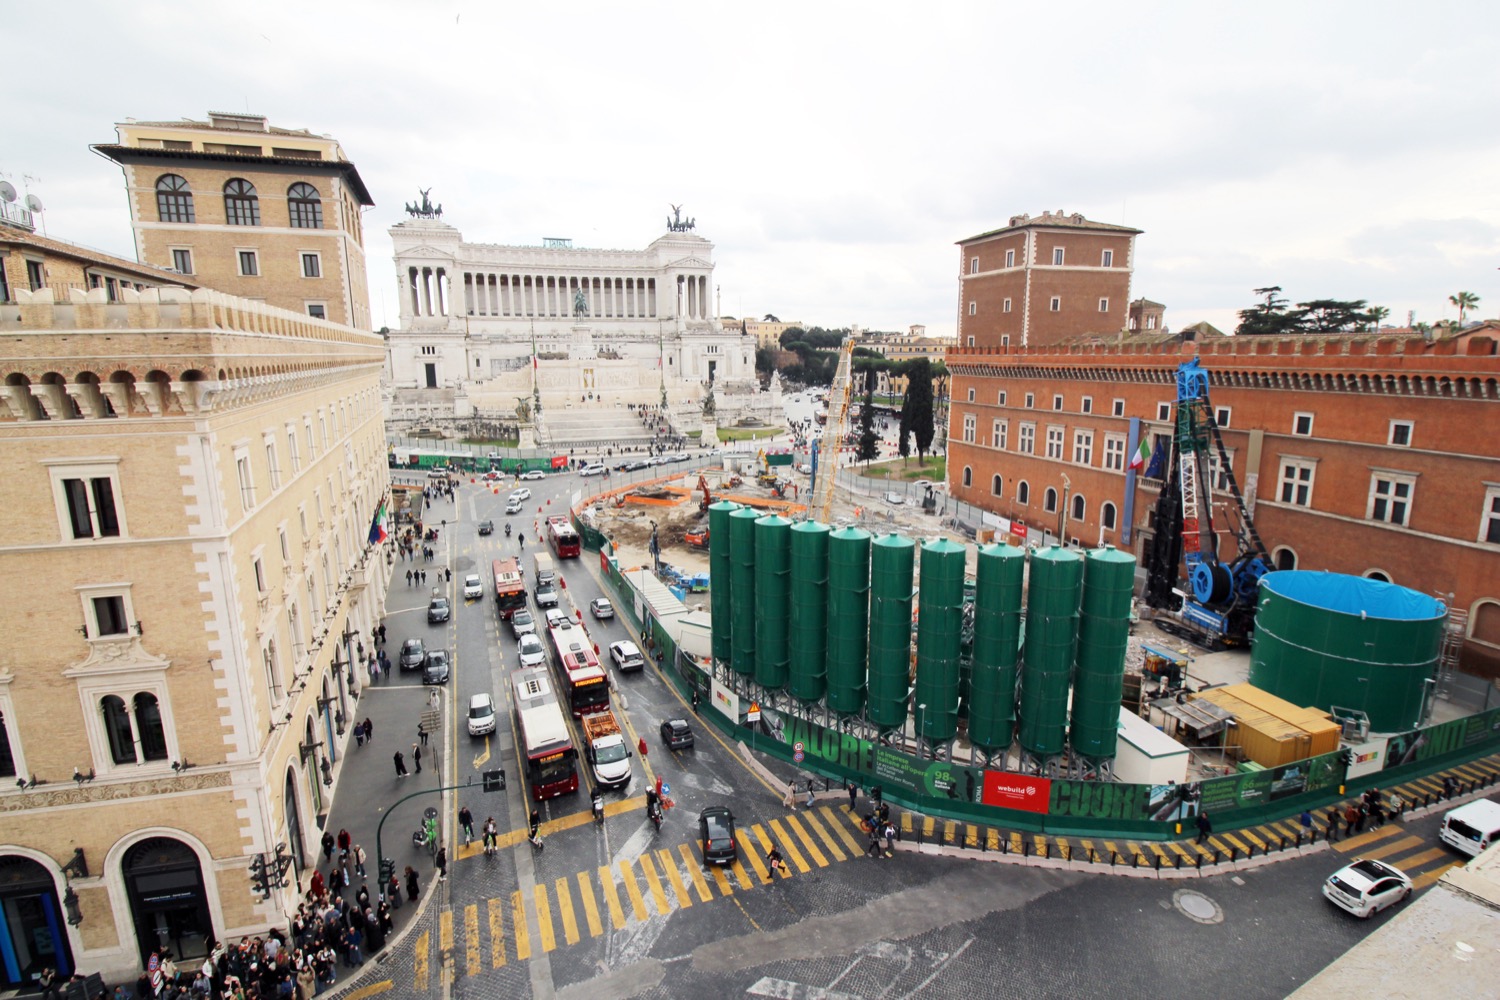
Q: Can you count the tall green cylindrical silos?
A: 10